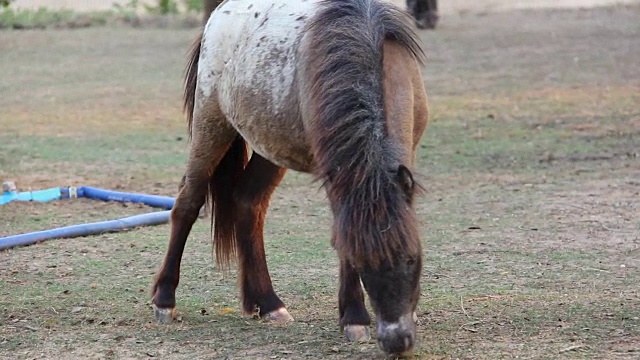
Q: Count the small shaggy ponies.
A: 1